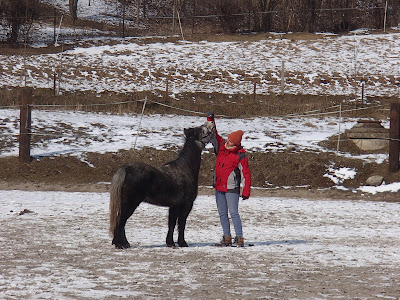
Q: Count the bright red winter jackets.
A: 1